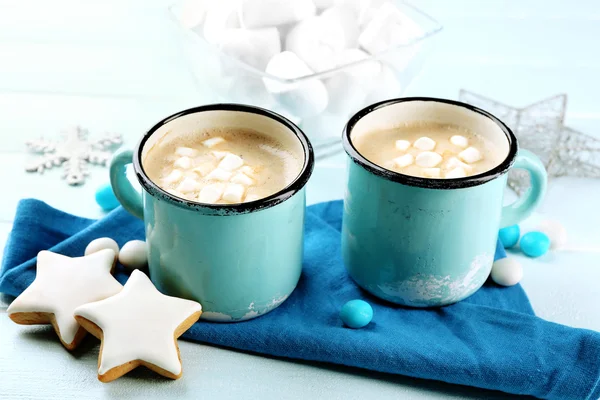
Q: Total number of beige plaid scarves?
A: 0